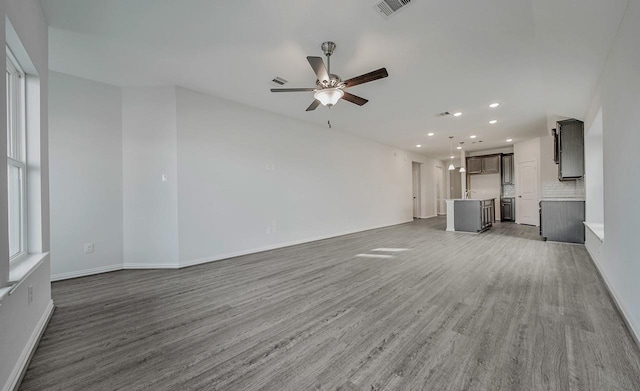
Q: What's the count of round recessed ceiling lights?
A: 9